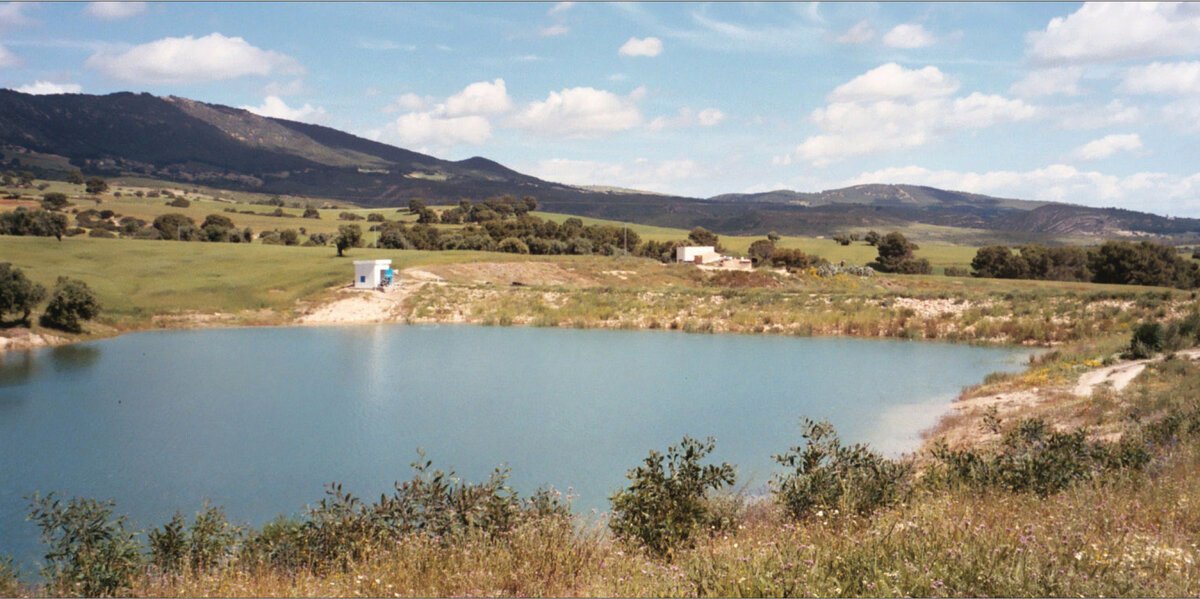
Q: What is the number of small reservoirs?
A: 1